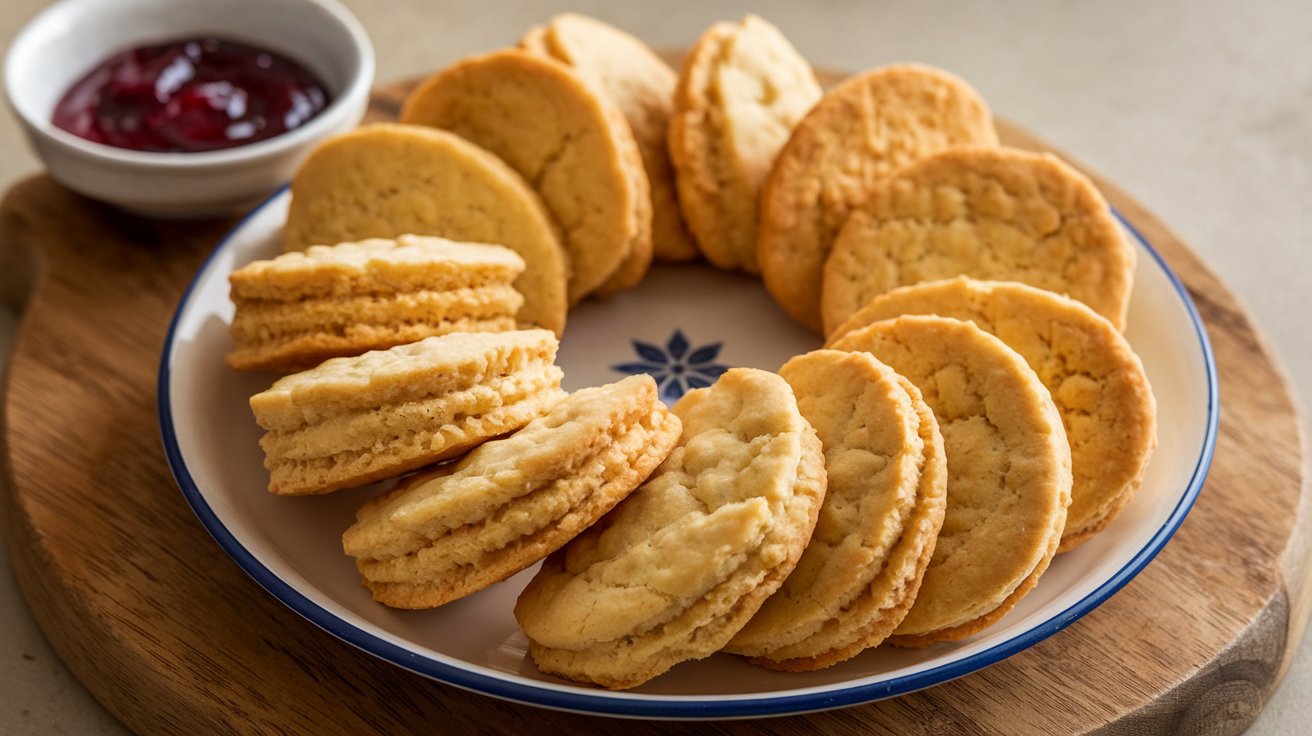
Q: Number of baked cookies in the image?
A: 13